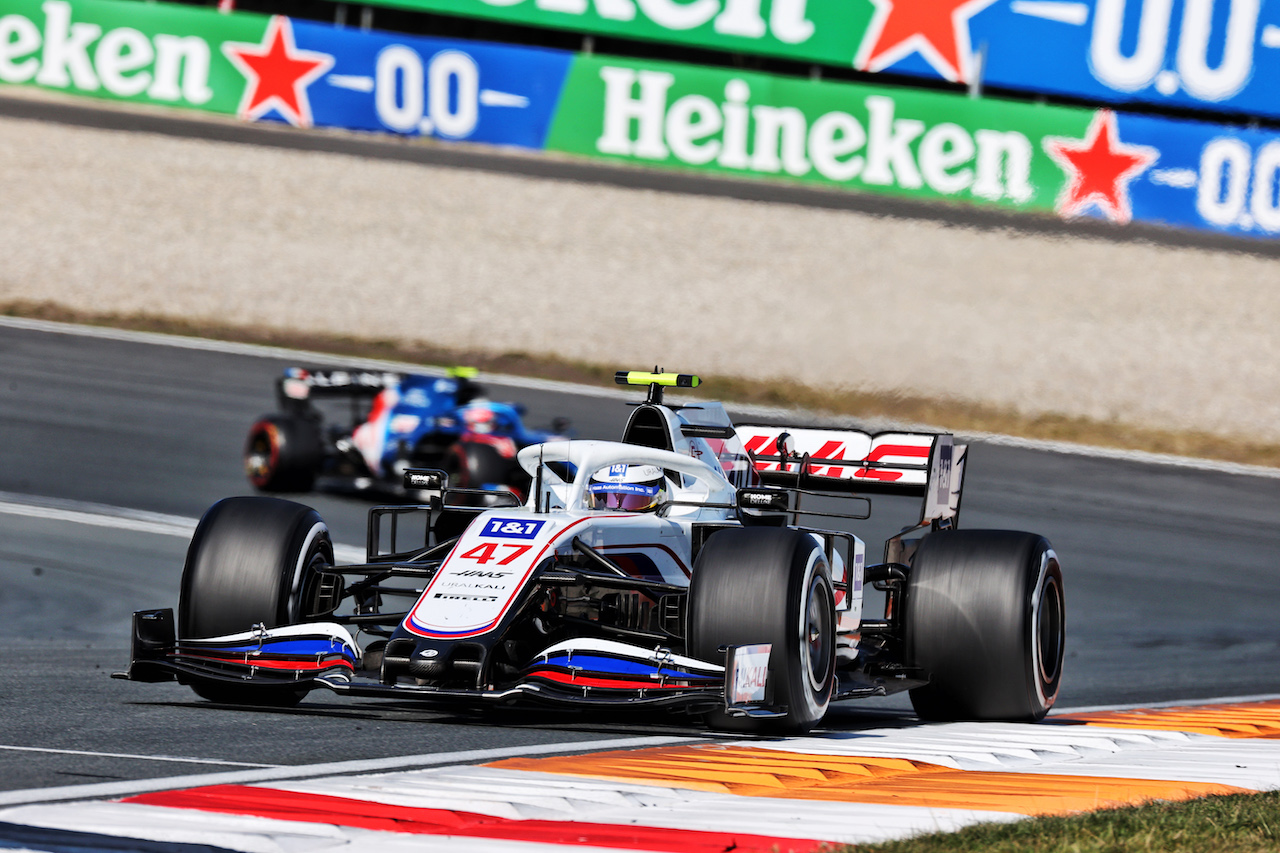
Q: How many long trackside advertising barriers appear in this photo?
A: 2